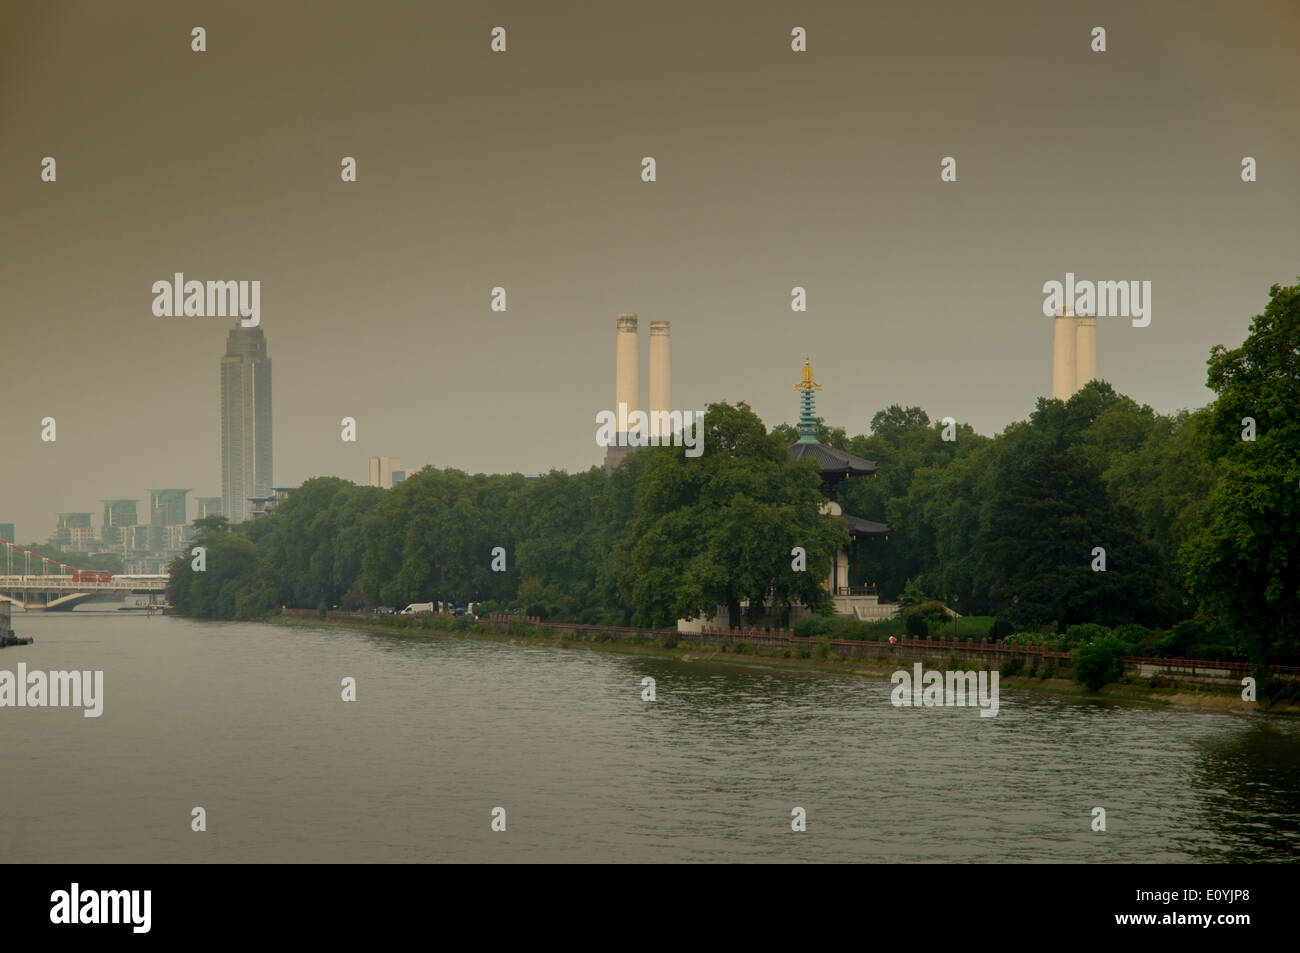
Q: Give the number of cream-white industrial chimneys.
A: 4